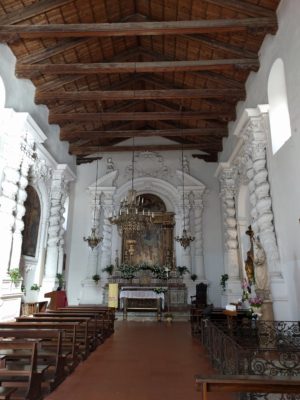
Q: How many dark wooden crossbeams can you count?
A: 6